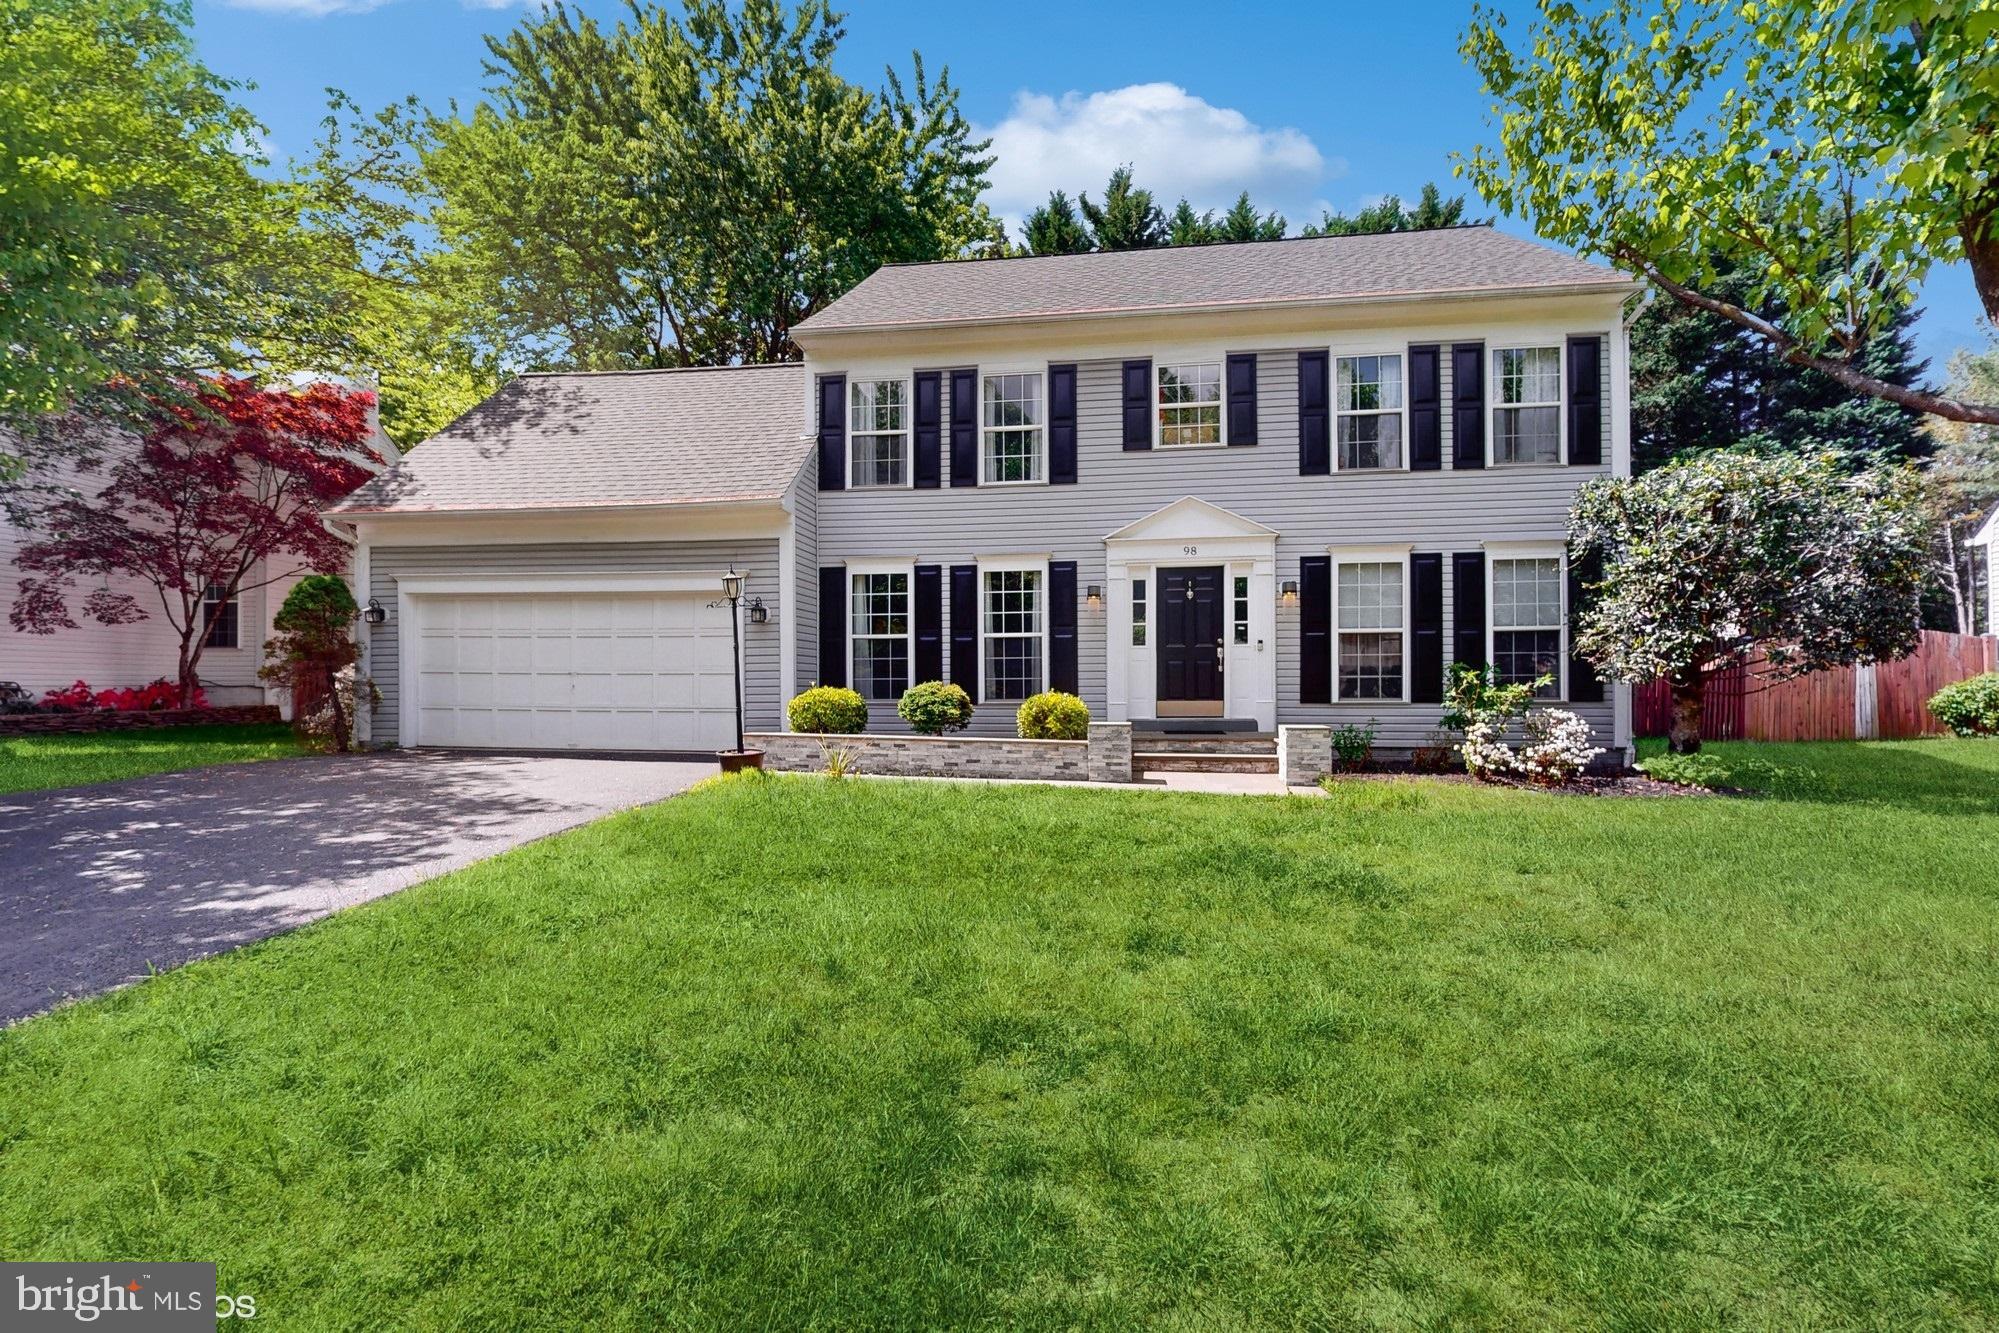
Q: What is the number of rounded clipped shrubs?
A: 3